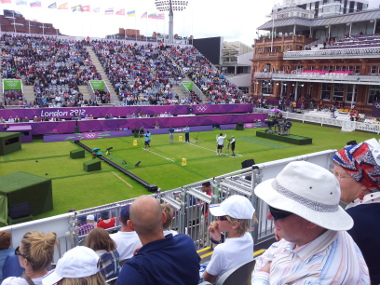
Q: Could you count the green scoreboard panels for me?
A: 3